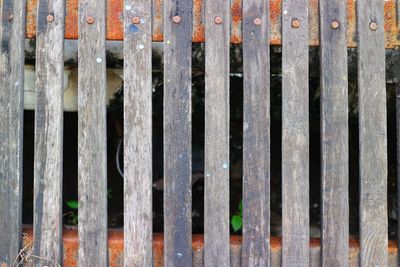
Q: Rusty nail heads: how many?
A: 10